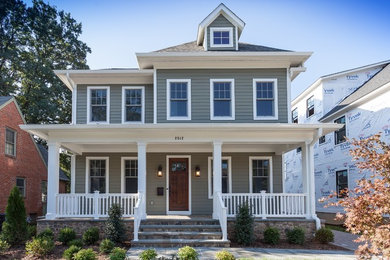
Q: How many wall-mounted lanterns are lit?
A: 2